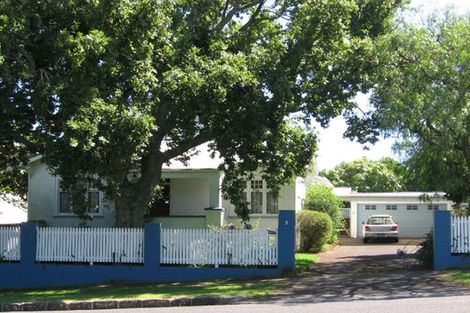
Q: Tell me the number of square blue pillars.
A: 4